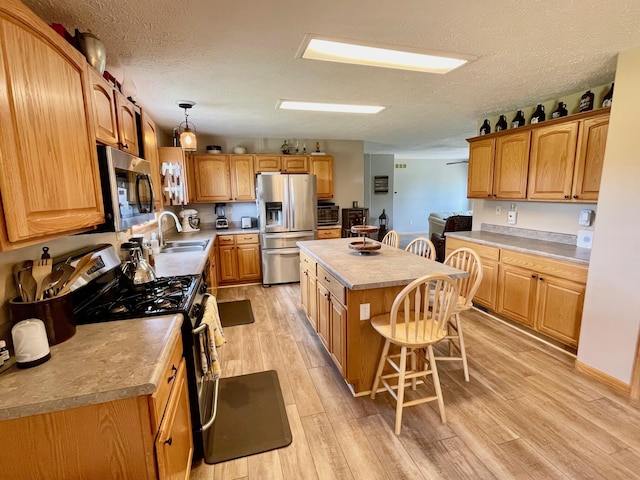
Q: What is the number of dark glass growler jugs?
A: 7